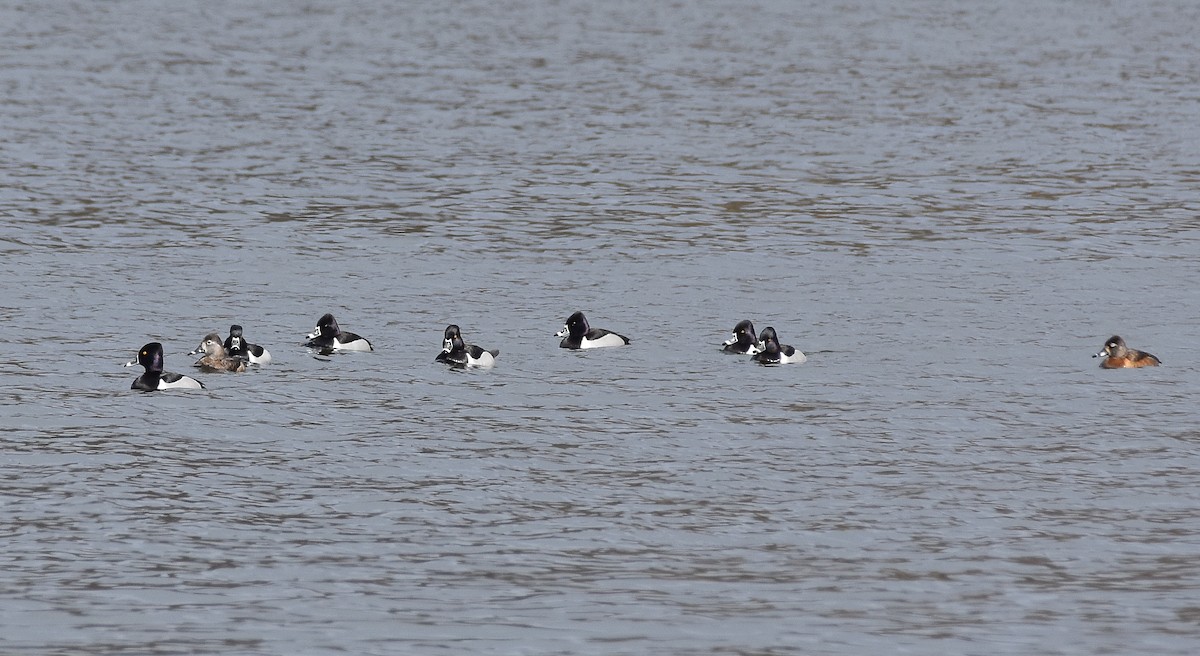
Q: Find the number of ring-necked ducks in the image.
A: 9